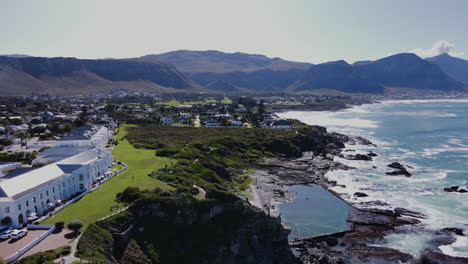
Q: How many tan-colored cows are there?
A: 0